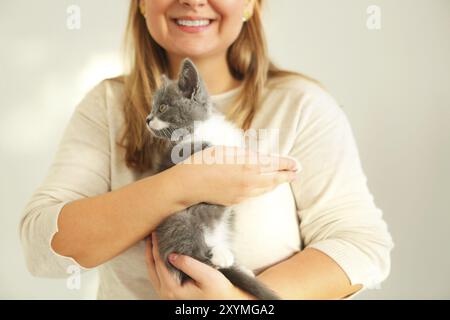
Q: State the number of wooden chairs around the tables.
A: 0